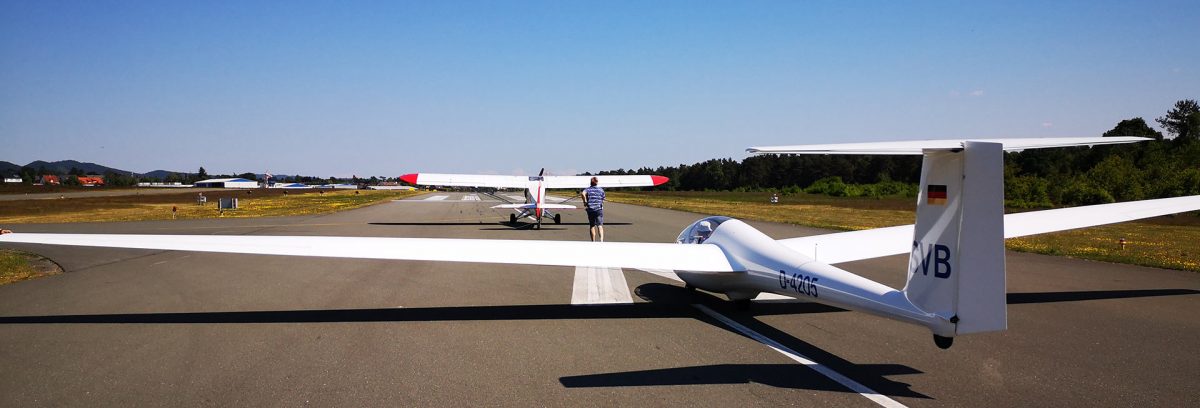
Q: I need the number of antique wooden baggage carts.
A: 0